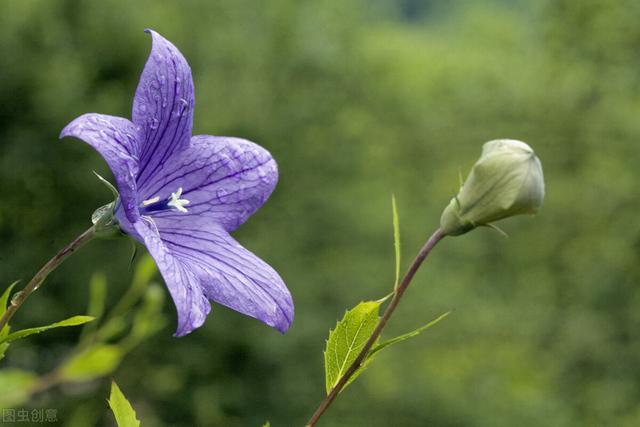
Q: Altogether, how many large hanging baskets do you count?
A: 0